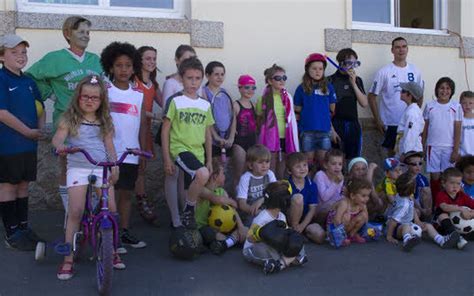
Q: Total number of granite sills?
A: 2